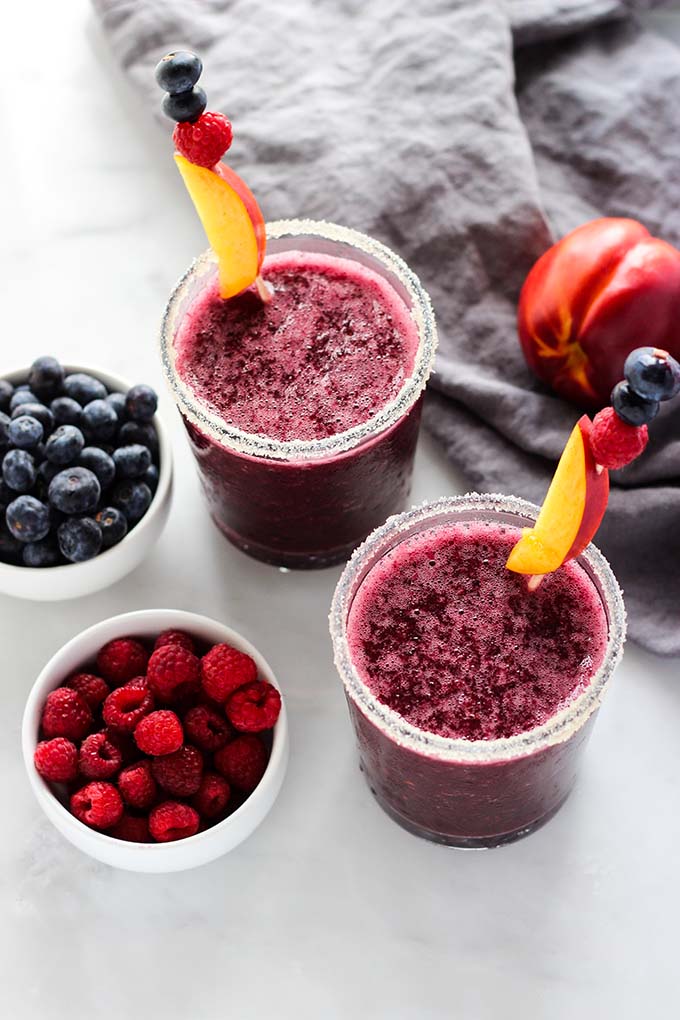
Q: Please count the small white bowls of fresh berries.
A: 2